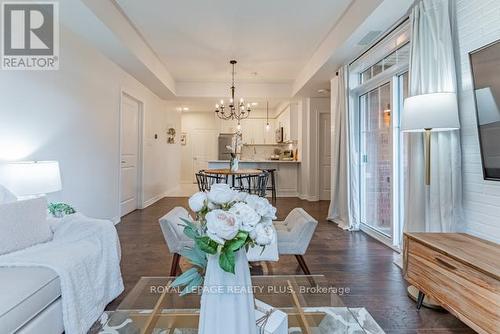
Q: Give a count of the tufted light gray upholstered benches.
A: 1